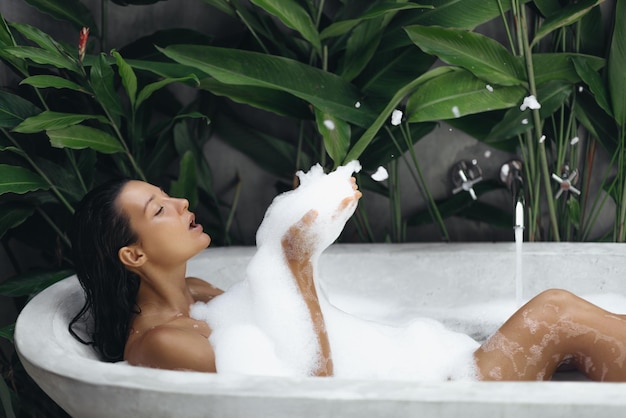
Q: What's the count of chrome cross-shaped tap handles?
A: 2